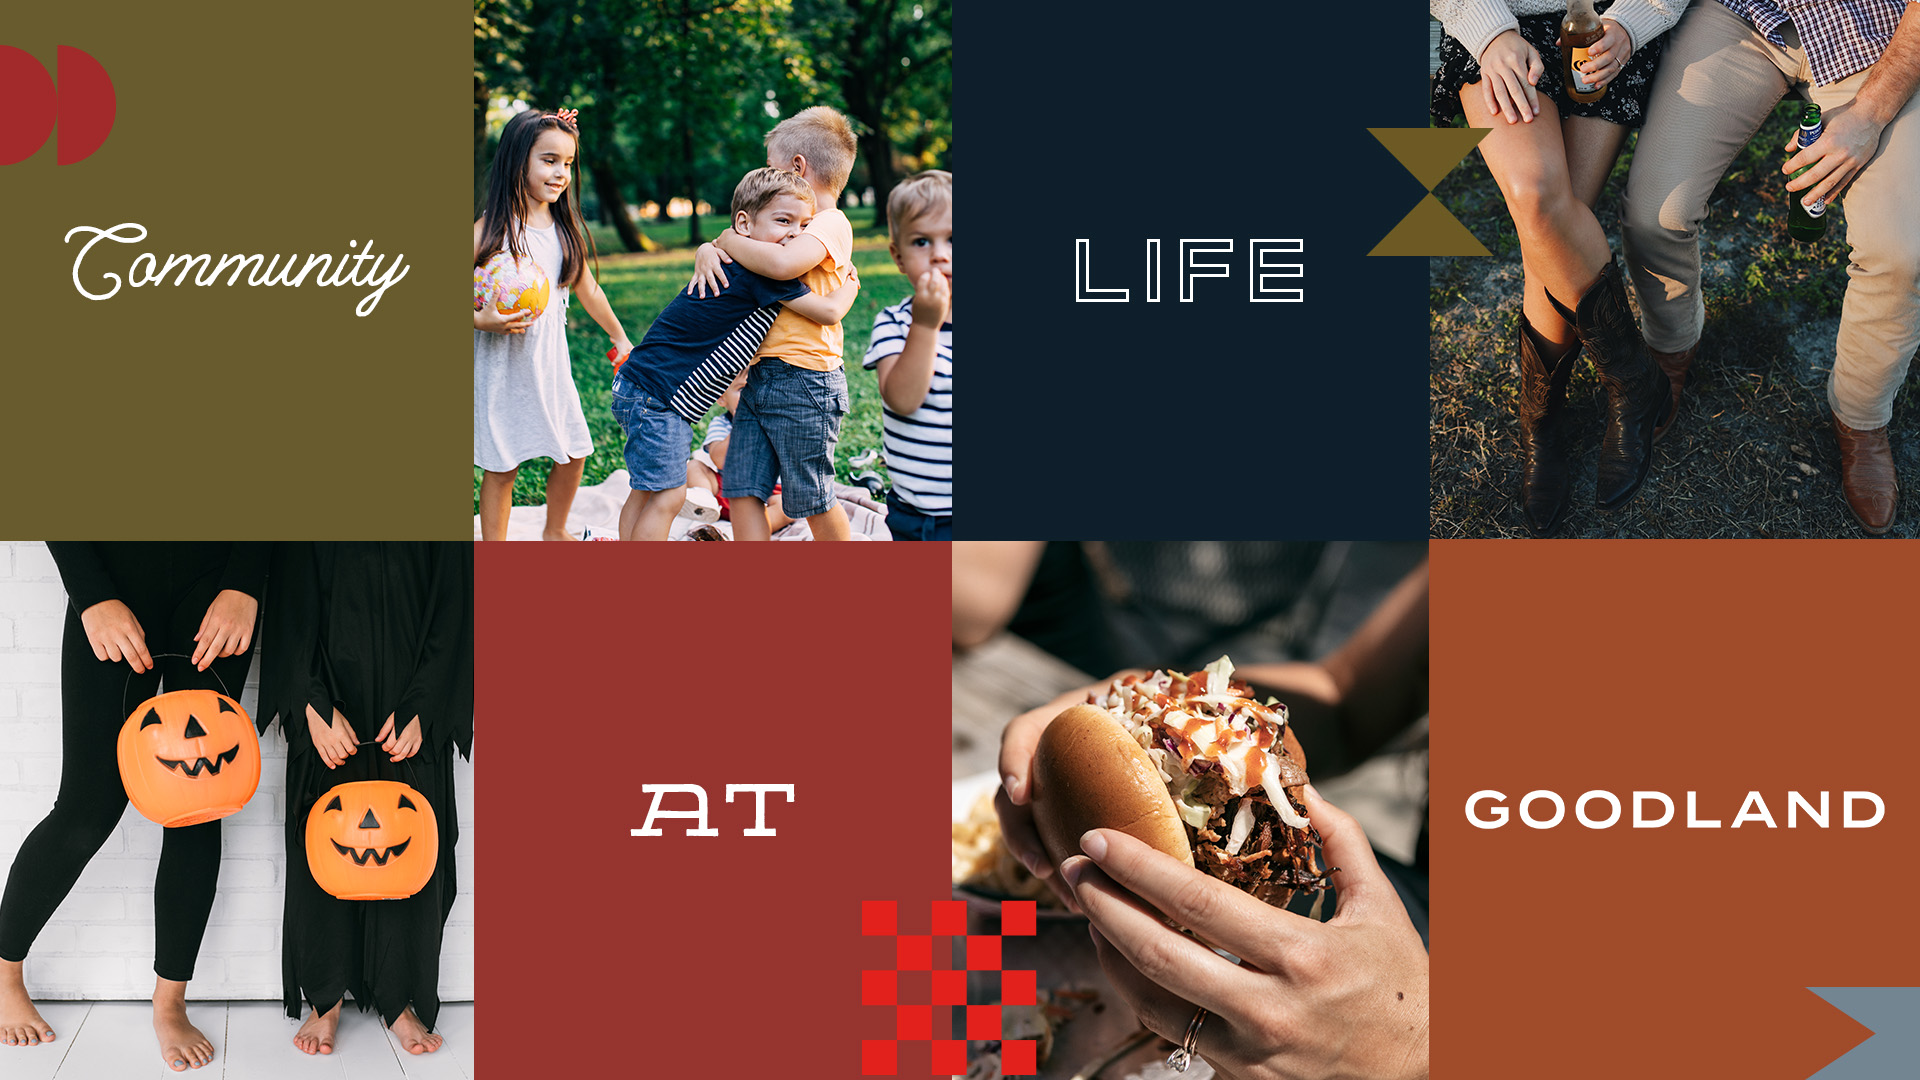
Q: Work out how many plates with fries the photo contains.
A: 1